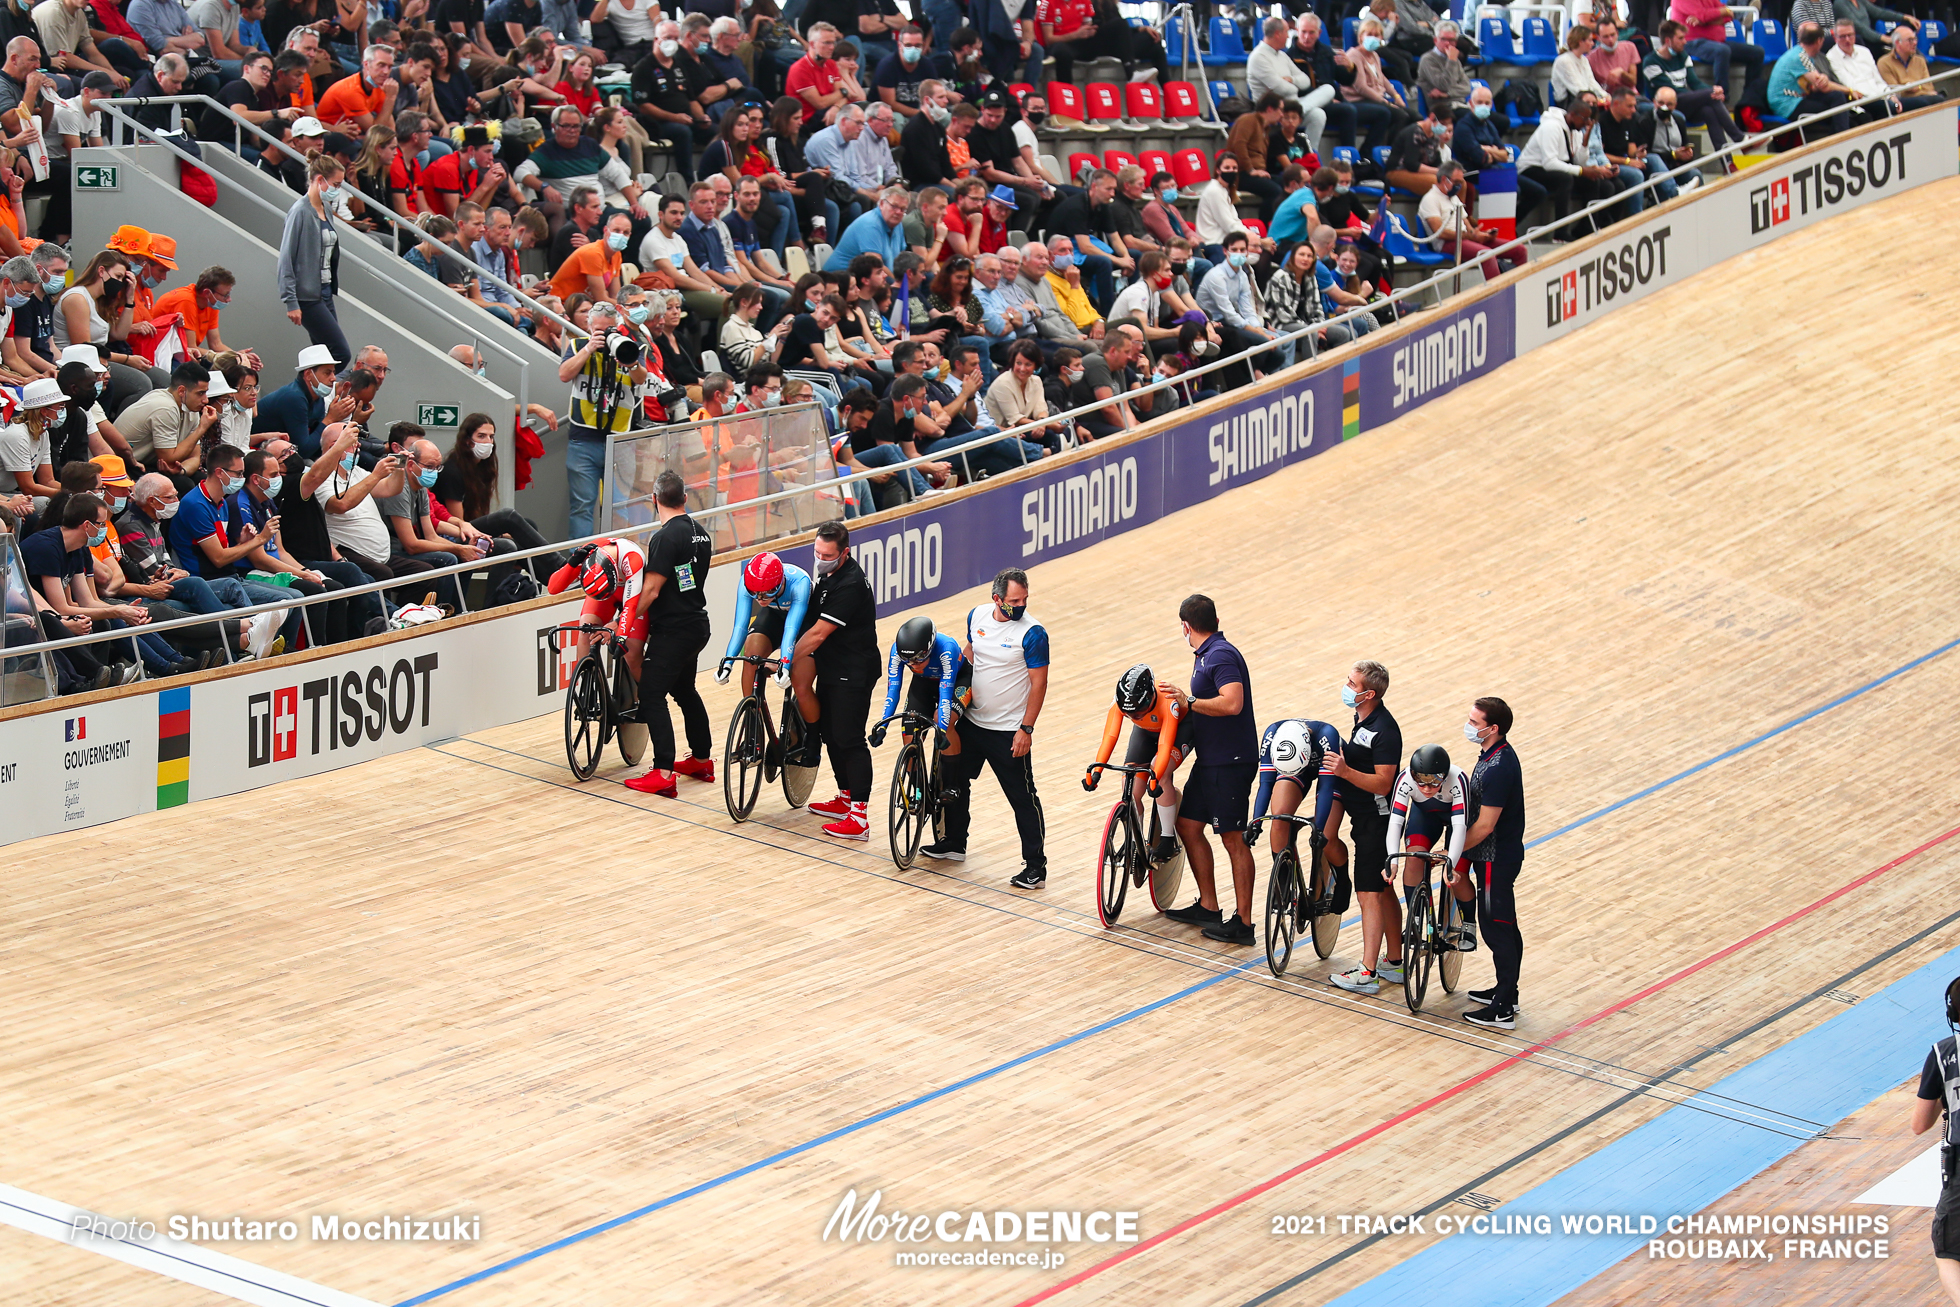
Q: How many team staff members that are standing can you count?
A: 6